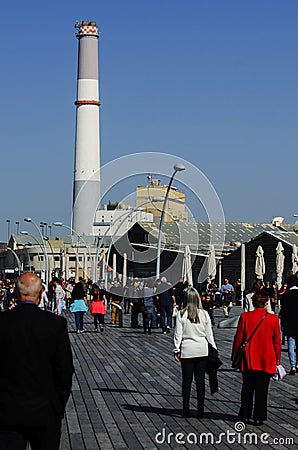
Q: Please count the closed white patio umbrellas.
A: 5